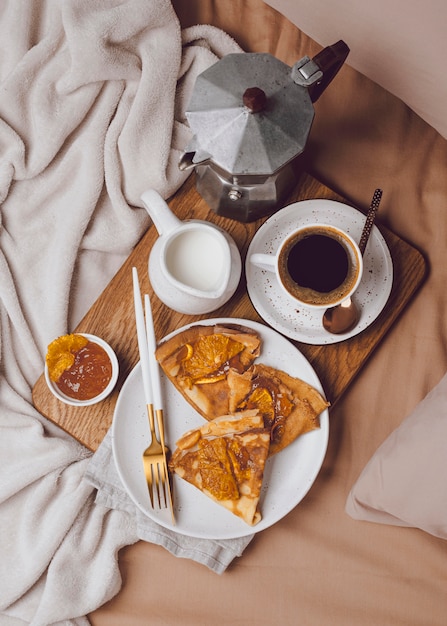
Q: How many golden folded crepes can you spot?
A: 3